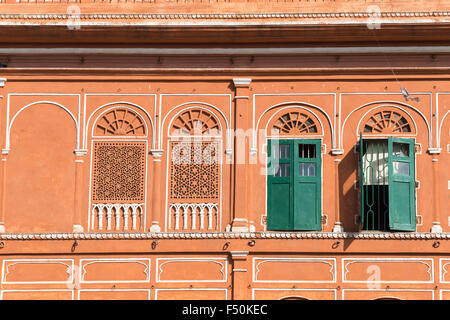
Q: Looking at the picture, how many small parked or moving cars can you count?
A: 0